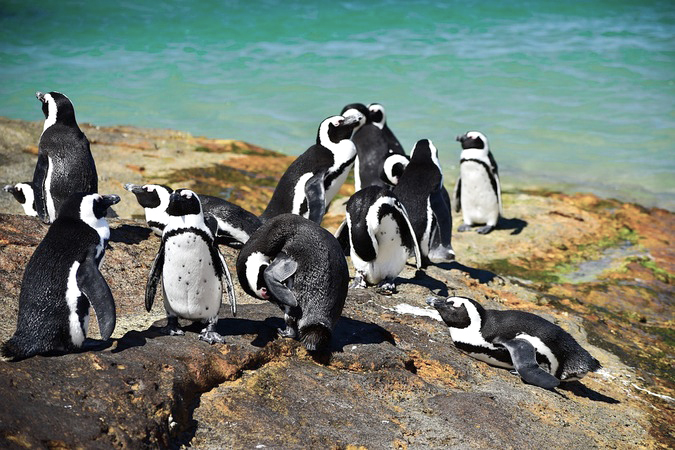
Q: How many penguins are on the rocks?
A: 14